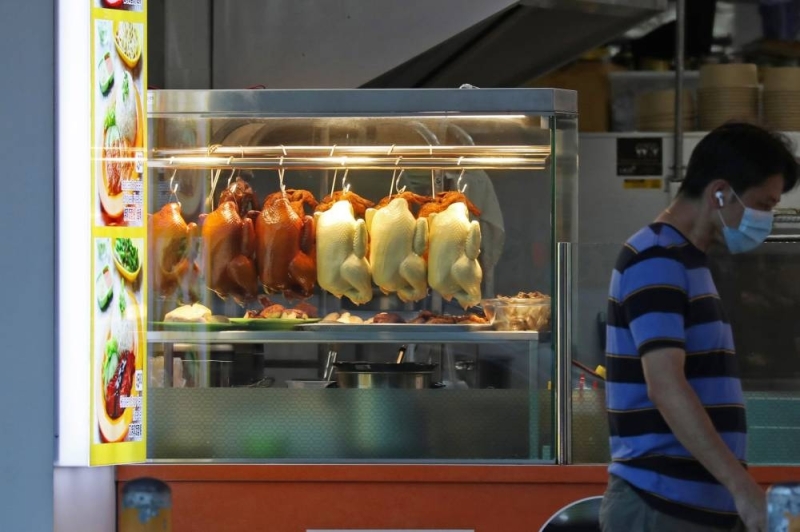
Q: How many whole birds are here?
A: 6